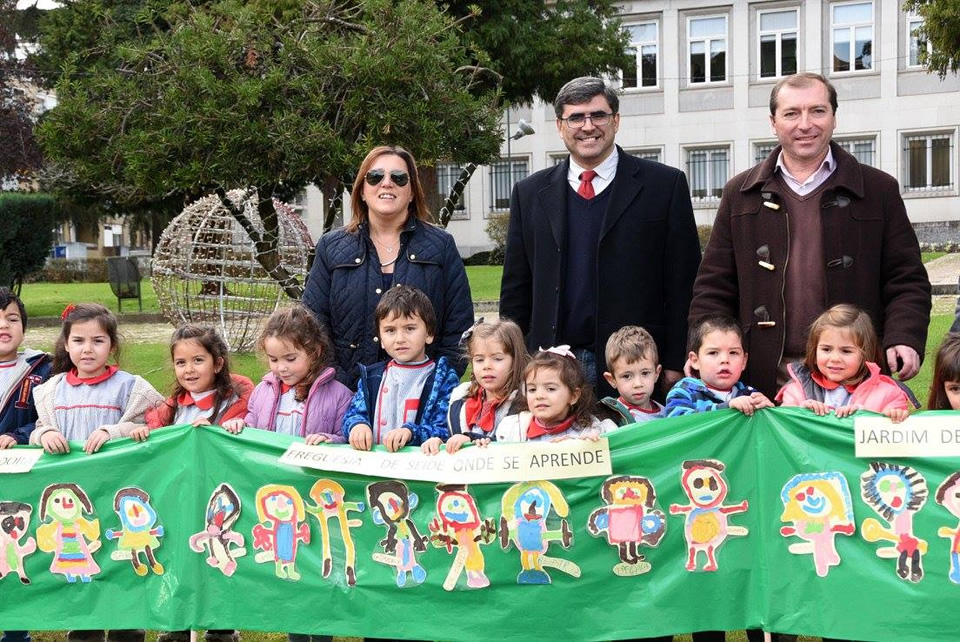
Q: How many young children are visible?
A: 11